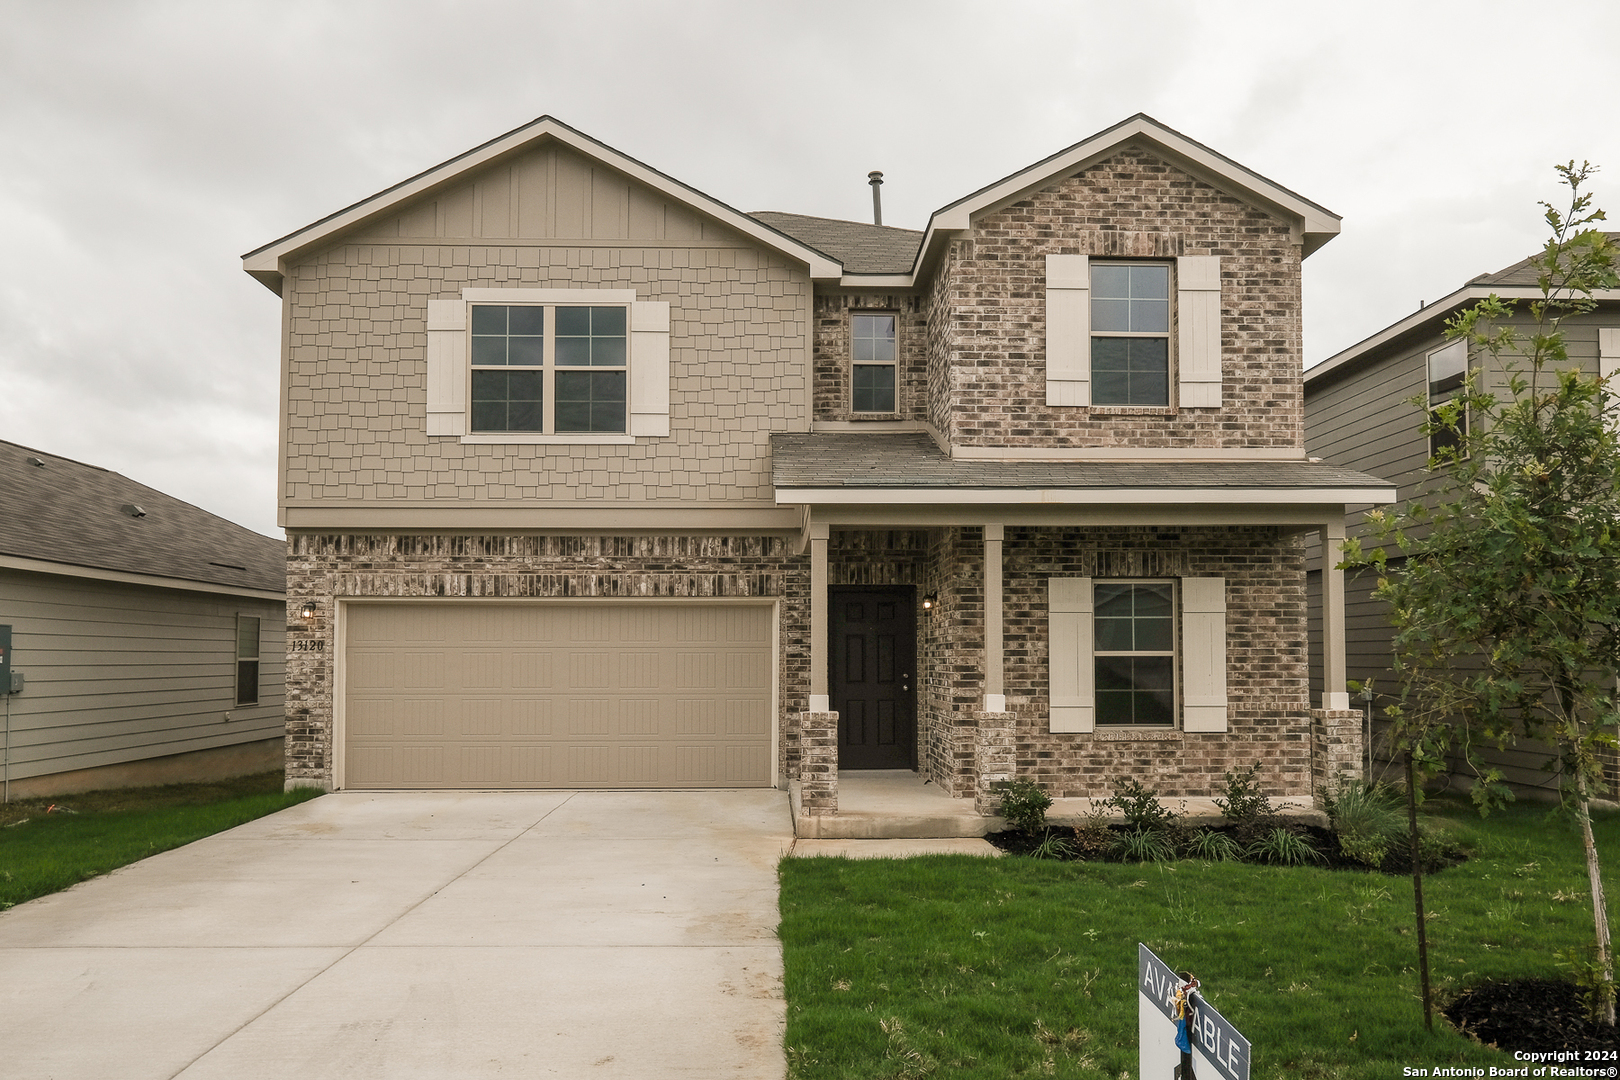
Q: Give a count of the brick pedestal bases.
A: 3